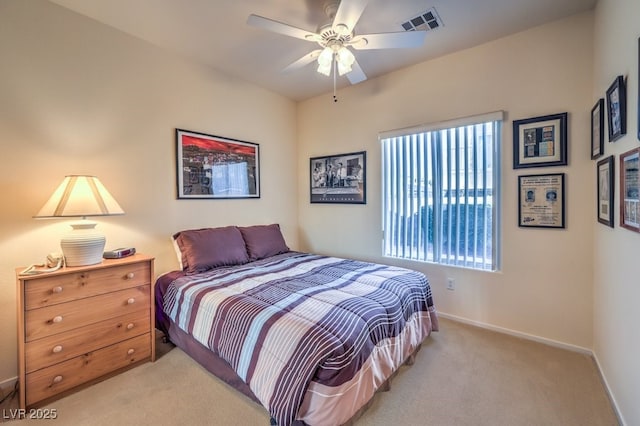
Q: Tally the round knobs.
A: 8